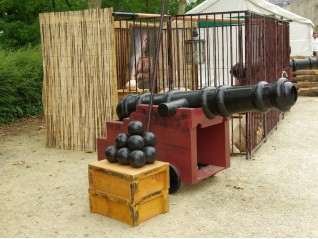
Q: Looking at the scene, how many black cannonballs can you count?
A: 8